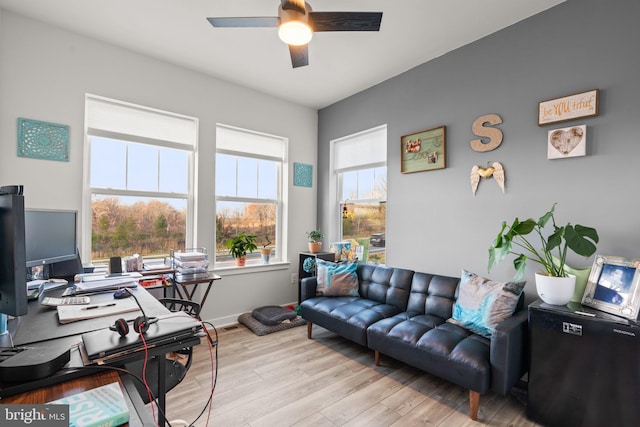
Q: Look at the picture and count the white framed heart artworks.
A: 1